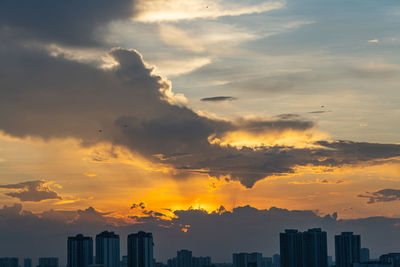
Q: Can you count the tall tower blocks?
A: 6